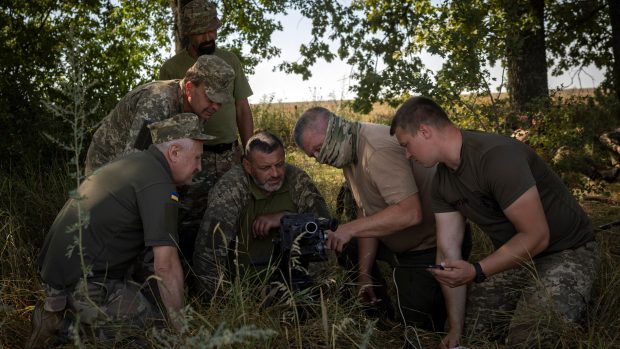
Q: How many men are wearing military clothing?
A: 6